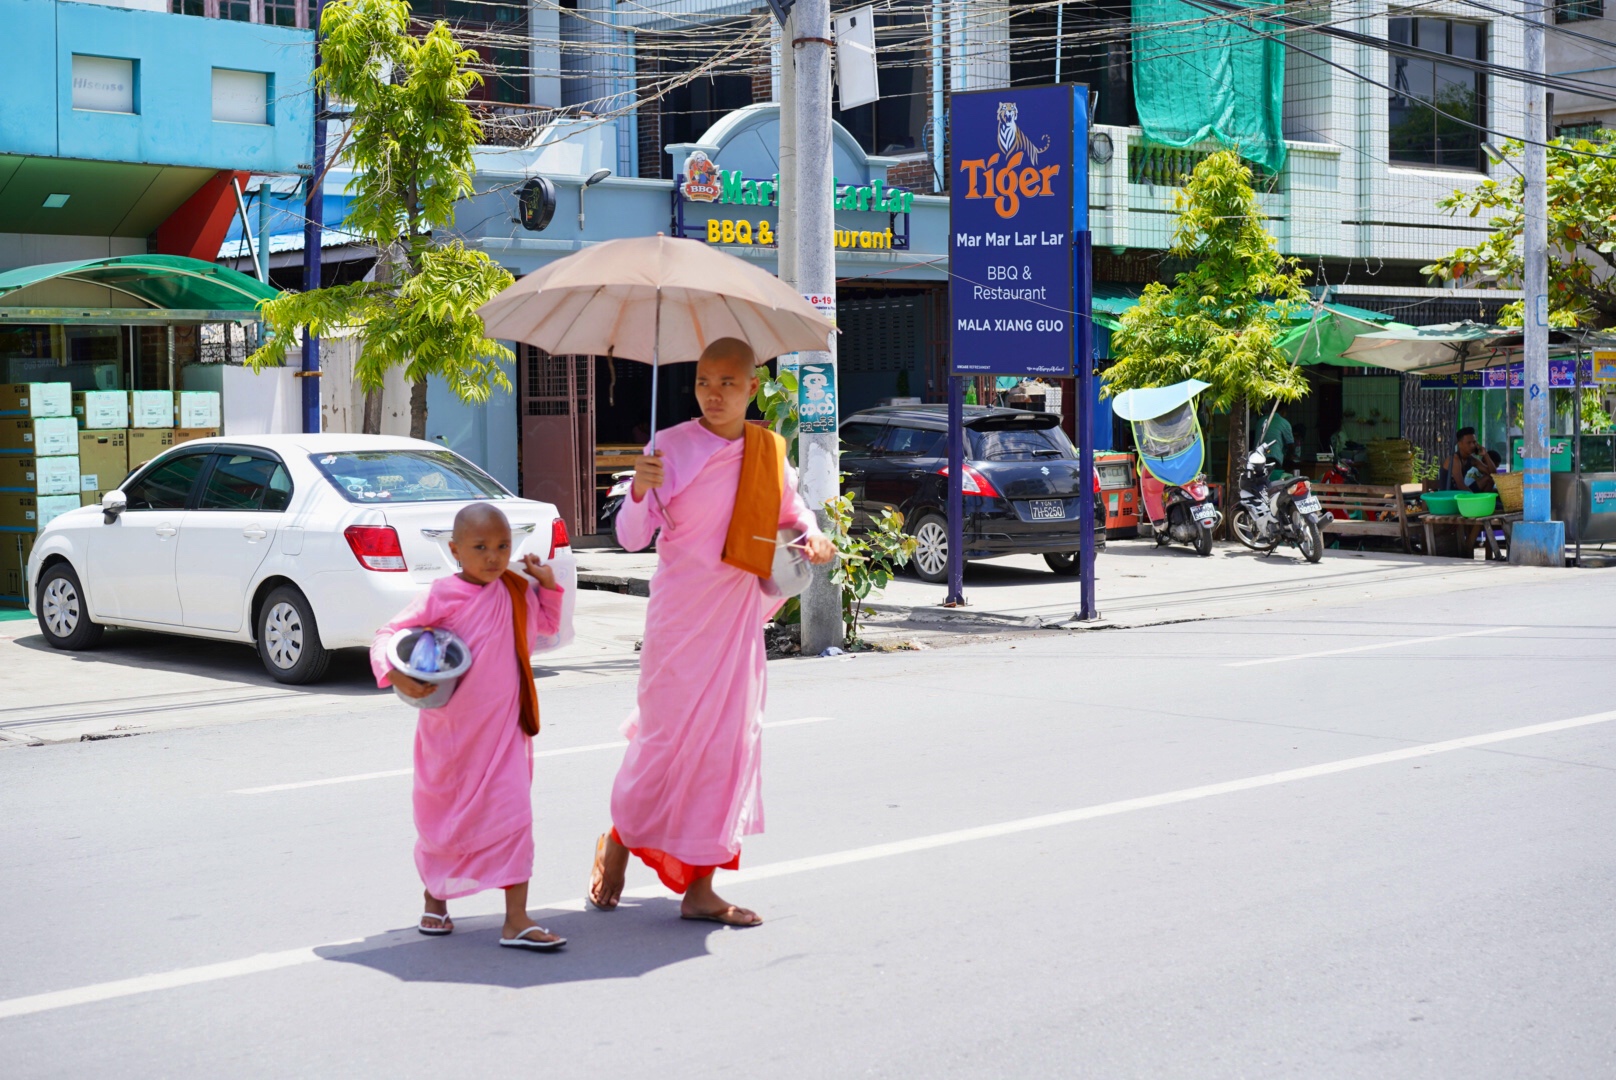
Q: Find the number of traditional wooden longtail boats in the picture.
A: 0